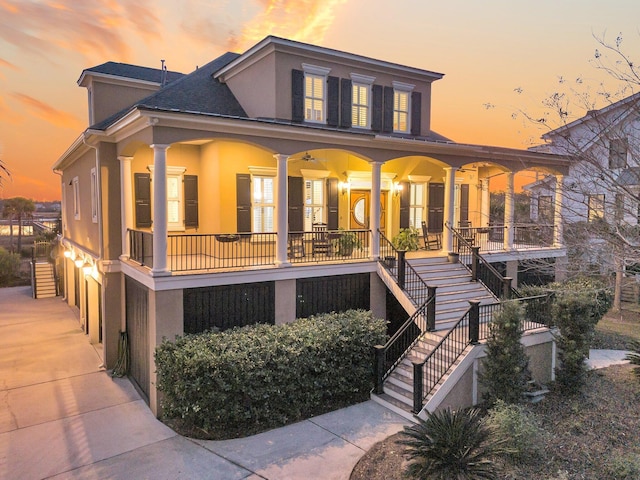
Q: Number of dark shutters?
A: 15